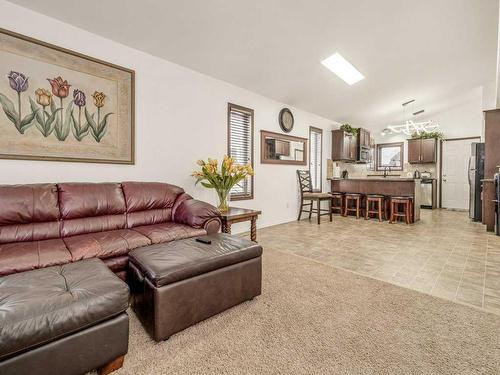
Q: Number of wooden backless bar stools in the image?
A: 4